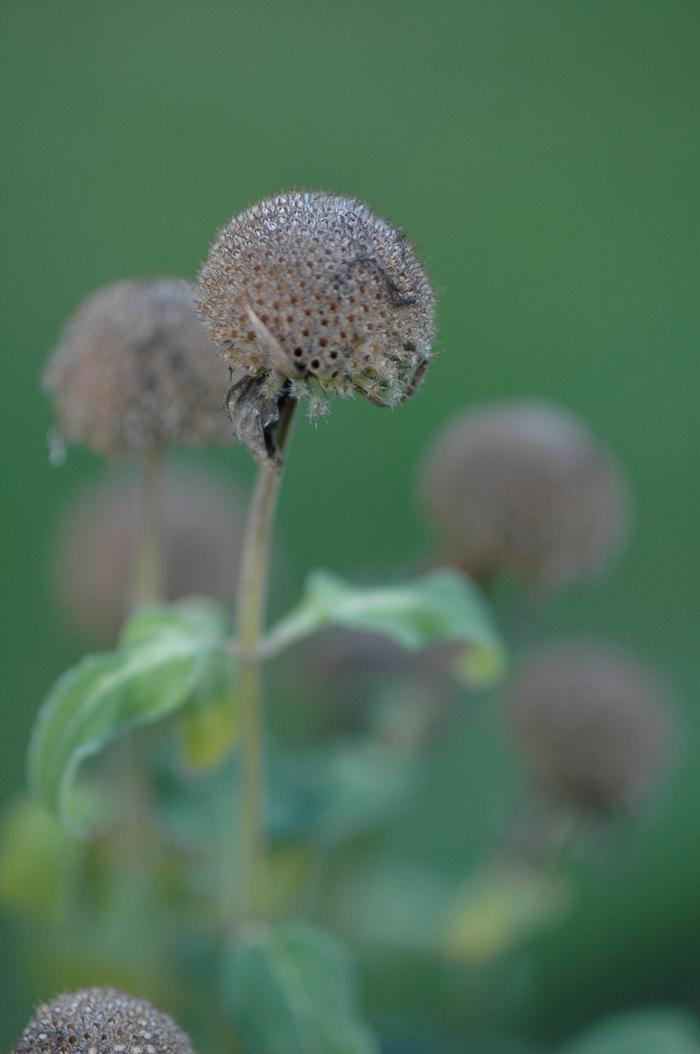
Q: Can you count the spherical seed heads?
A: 6